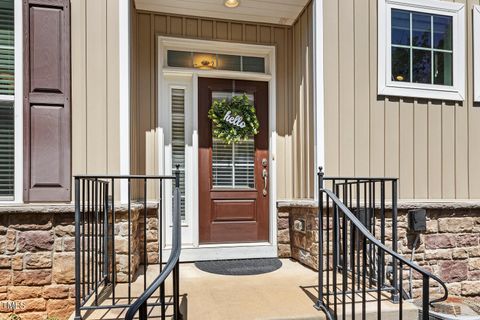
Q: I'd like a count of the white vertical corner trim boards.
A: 2